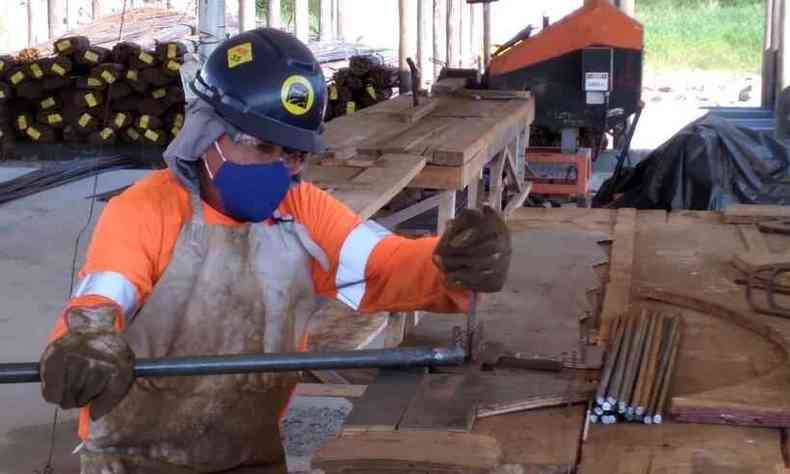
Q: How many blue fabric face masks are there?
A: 1